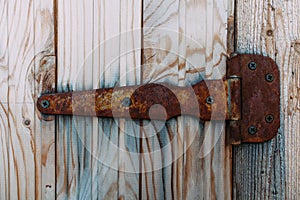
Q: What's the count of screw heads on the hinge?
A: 7